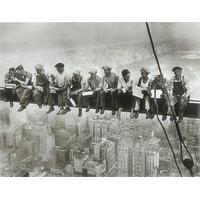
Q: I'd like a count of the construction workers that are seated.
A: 11